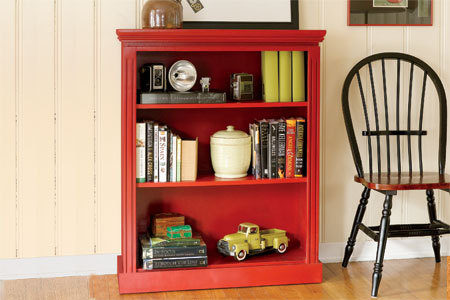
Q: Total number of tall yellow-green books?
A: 3